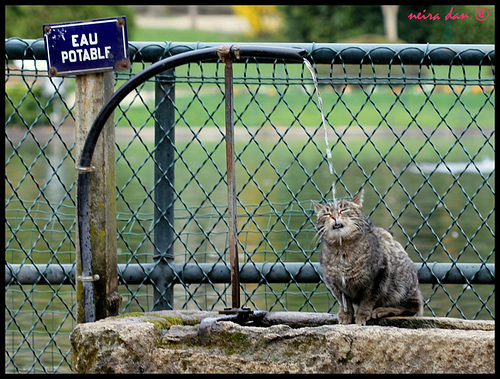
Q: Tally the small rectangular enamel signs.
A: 1